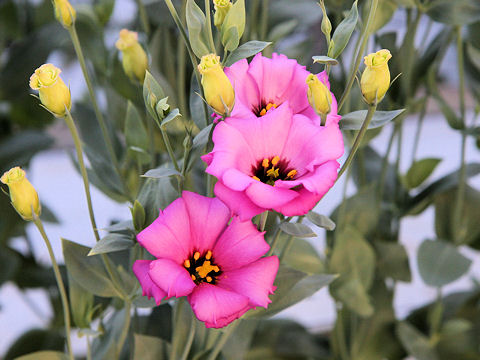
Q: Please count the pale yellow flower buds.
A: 8